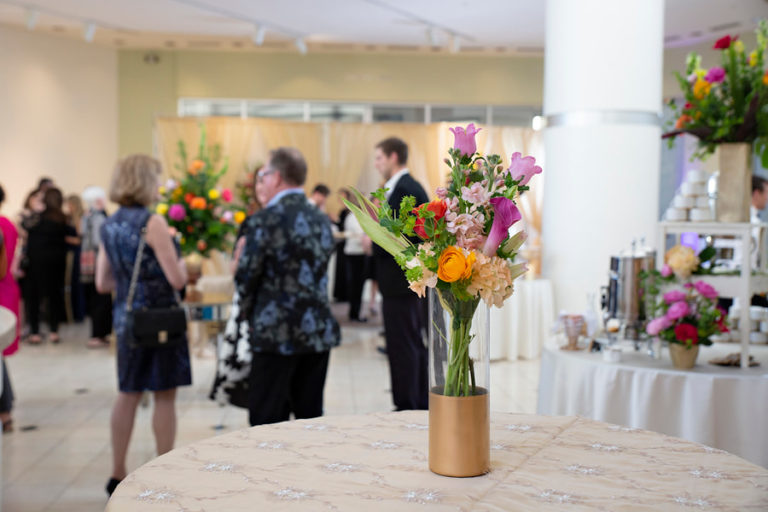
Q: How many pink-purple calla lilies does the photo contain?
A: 1